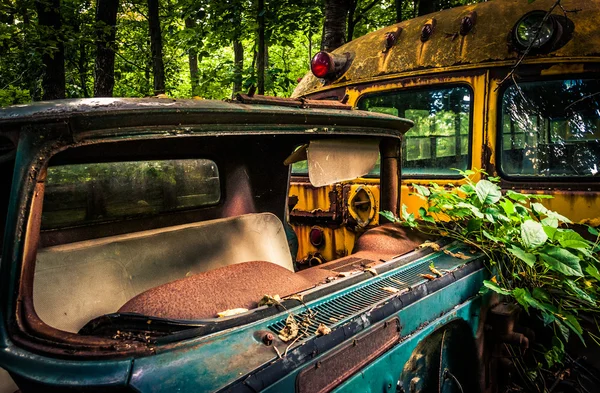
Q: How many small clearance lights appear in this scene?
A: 3